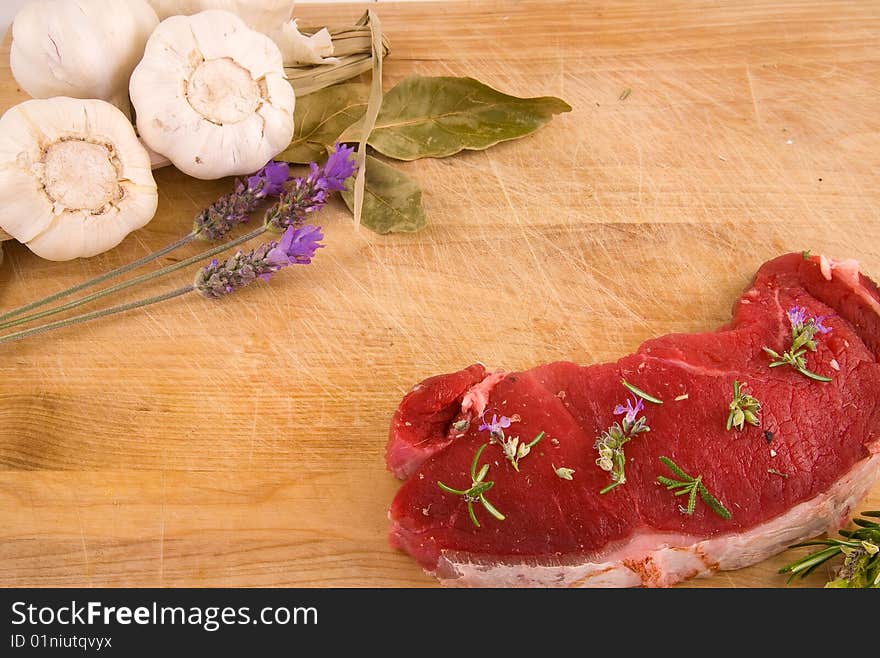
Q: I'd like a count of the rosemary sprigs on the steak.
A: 6